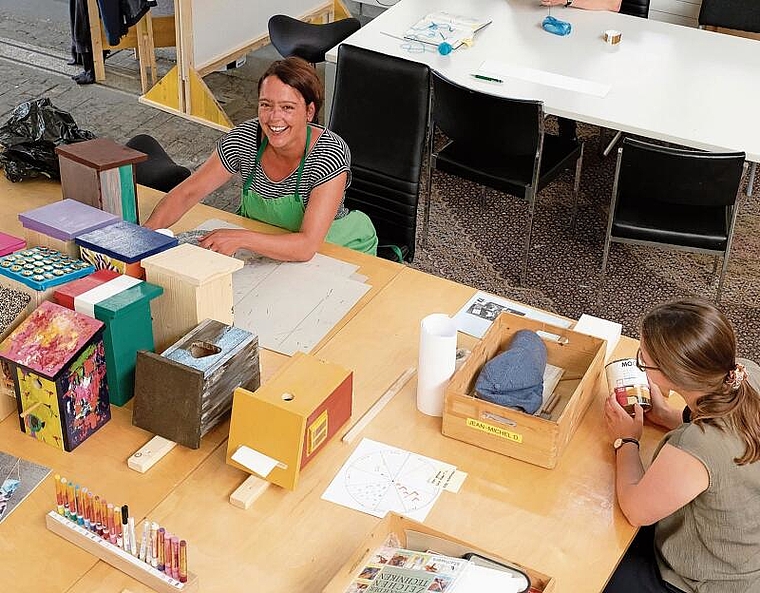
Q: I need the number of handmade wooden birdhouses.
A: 11